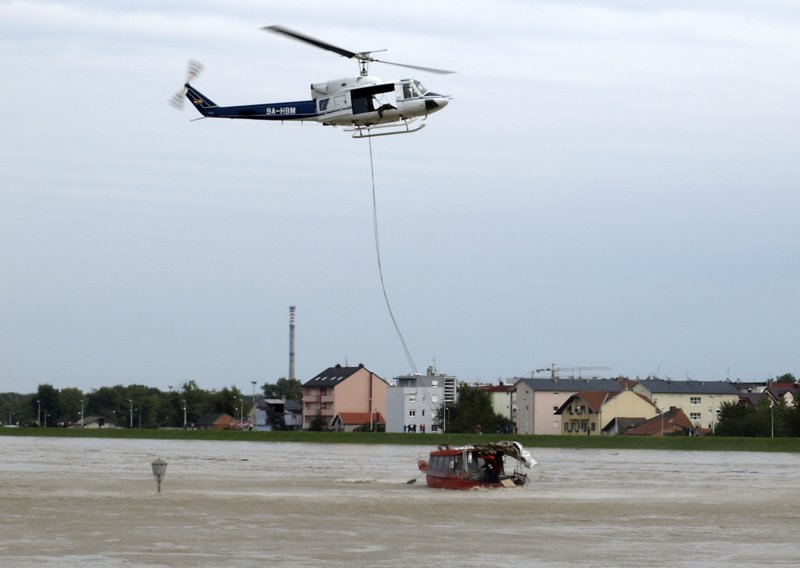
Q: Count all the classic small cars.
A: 0